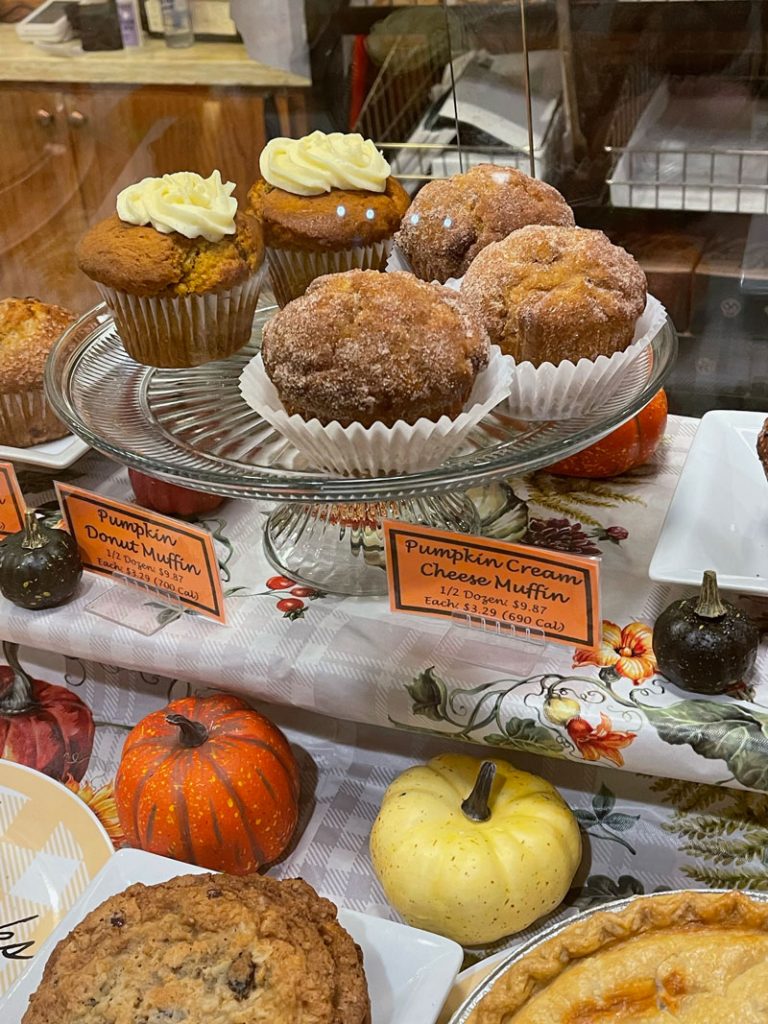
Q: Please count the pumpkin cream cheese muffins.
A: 2